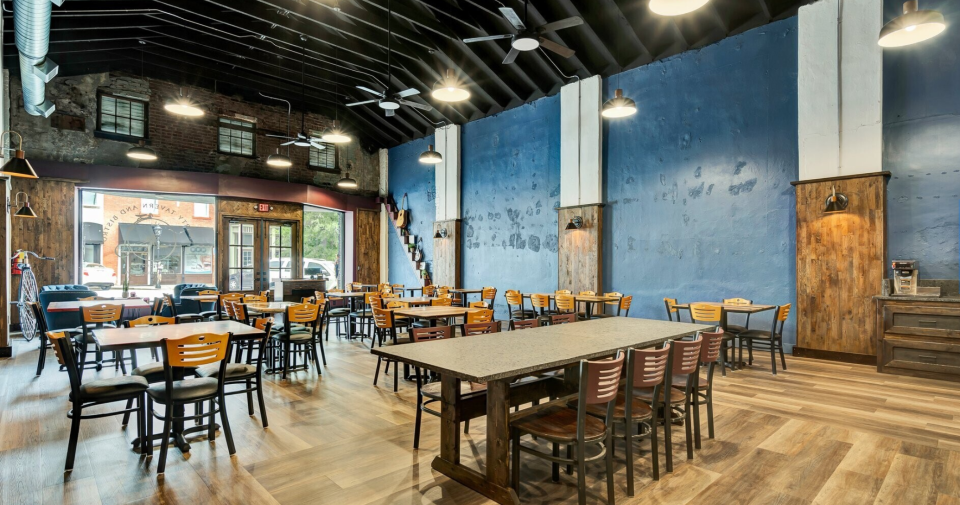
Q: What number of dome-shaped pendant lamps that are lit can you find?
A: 10